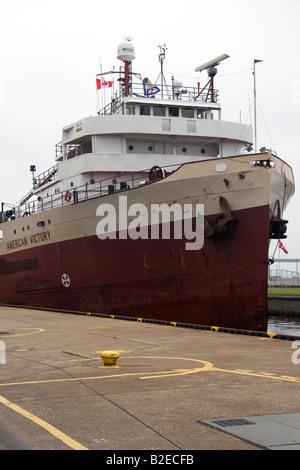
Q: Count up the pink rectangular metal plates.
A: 0